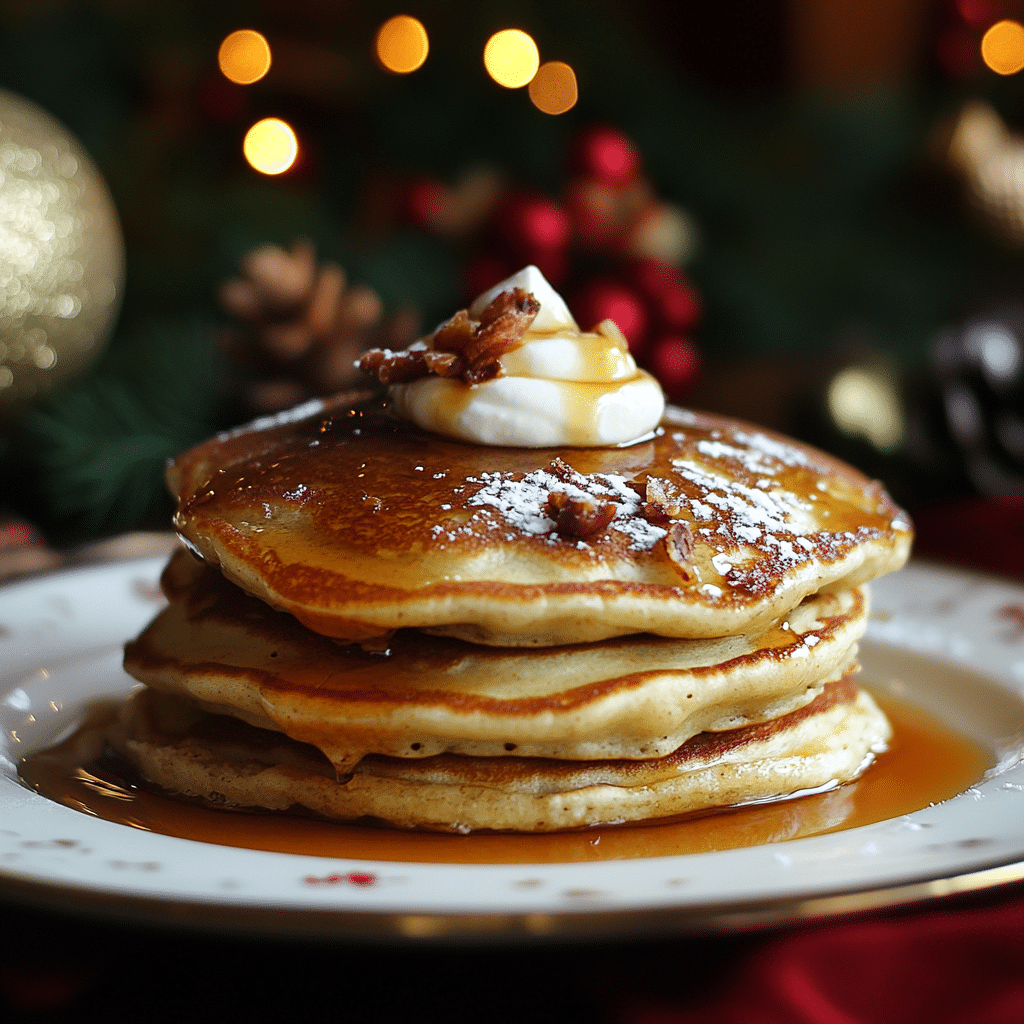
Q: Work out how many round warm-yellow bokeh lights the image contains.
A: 6